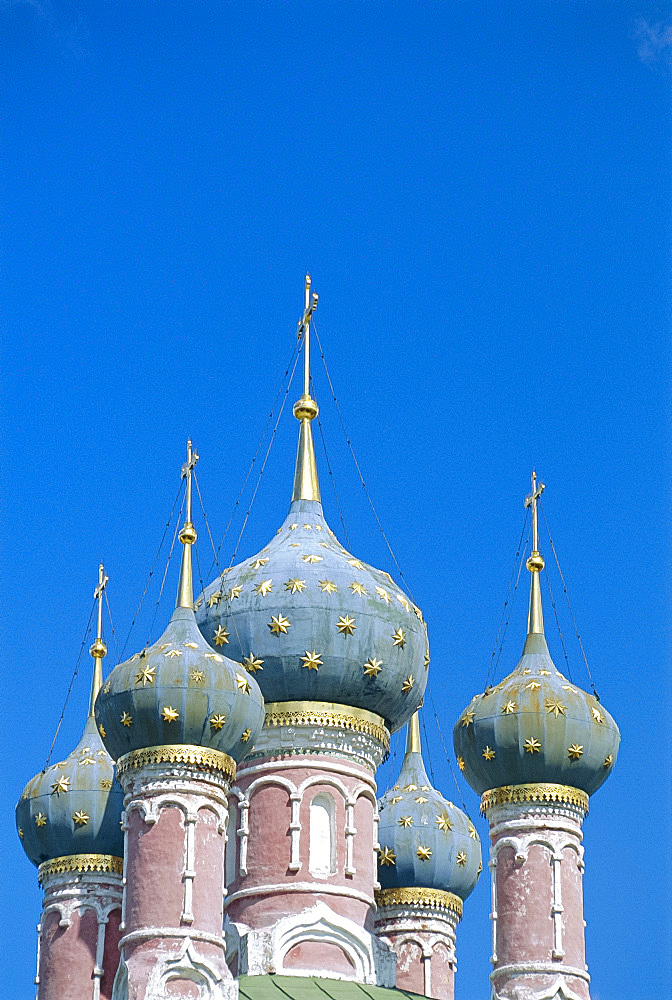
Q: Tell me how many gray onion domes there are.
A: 5